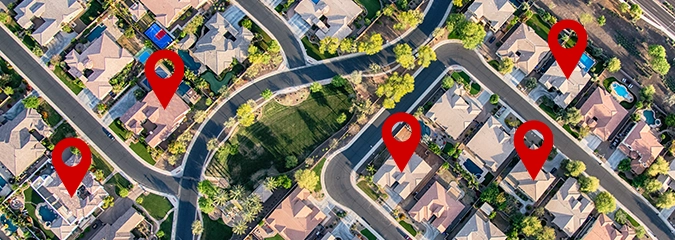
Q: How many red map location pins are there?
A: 5